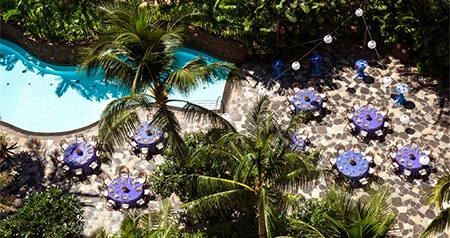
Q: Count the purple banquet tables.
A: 8